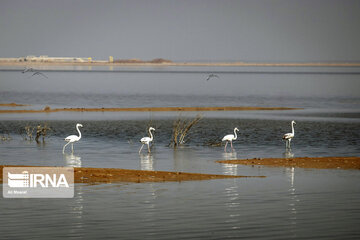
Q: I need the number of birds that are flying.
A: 3